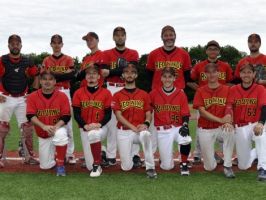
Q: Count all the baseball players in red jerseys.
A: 13